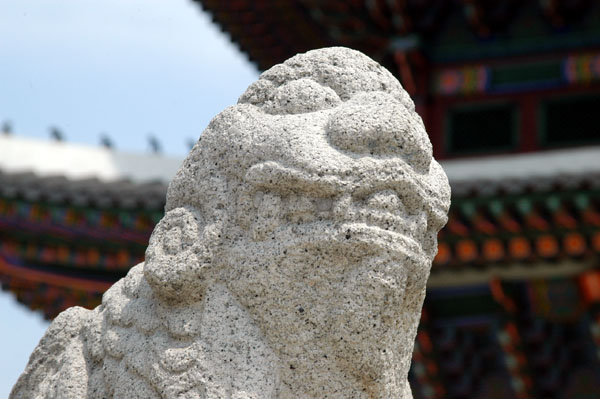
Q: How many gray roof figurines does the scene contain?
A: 5